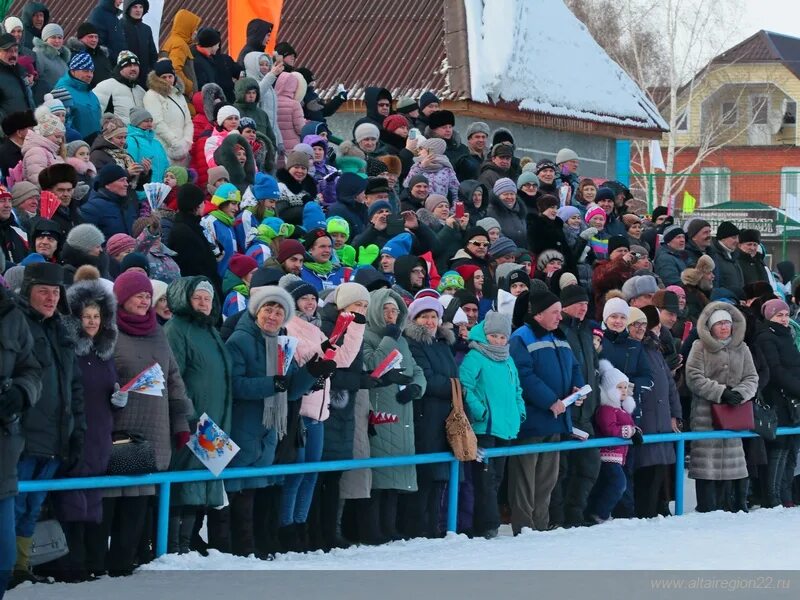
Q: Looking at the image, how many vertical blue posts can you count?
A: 3